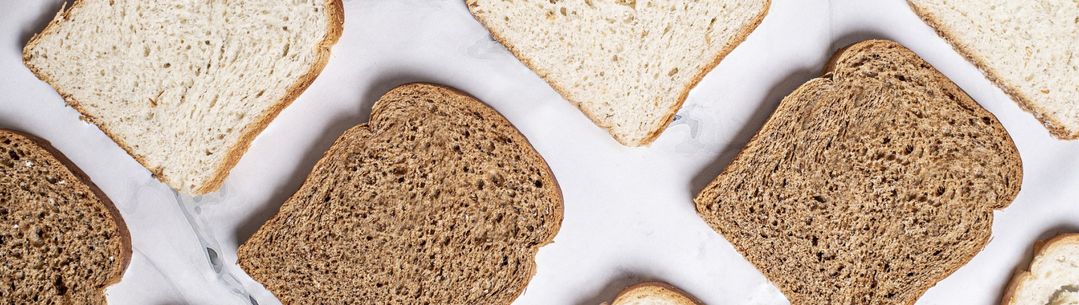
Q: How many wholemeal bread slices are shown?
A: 3